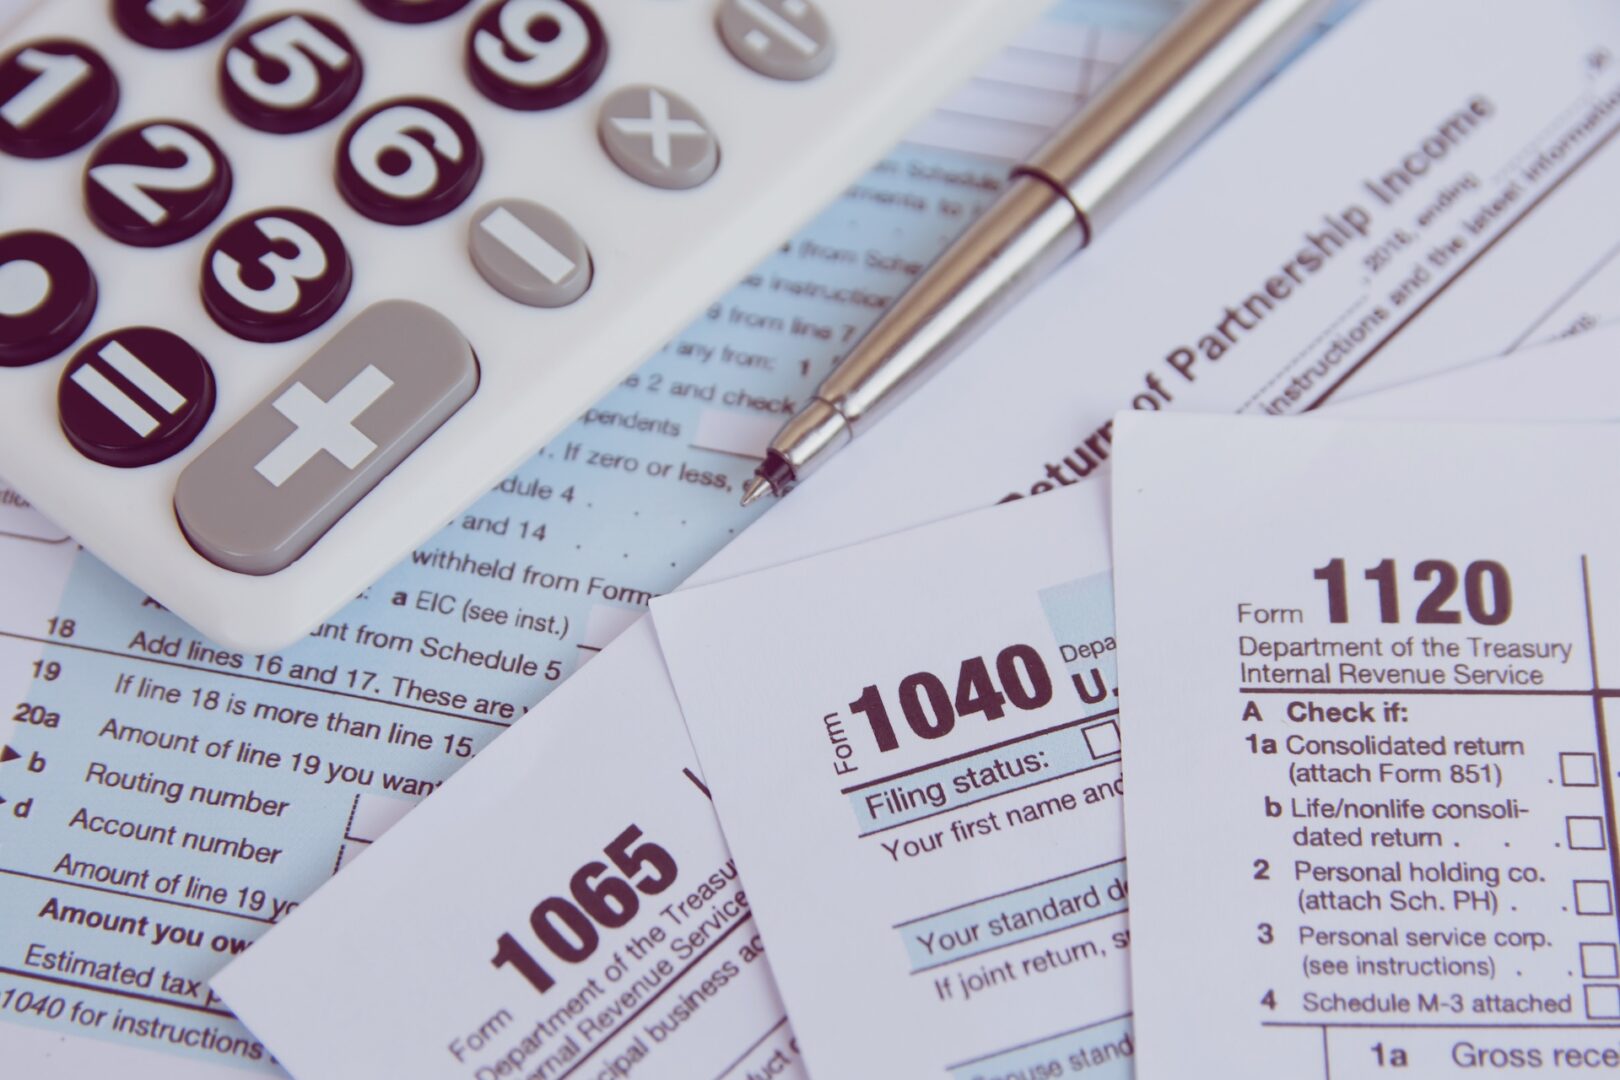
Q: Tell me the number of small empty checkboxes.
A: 6